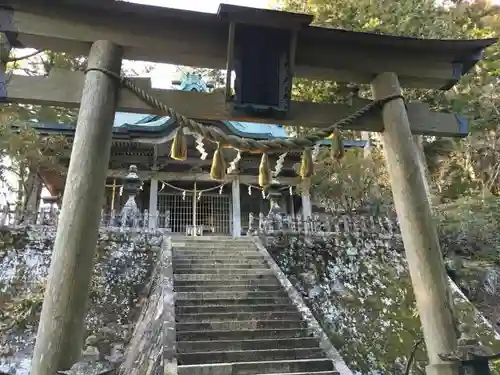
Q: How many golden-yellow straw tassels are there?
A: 5